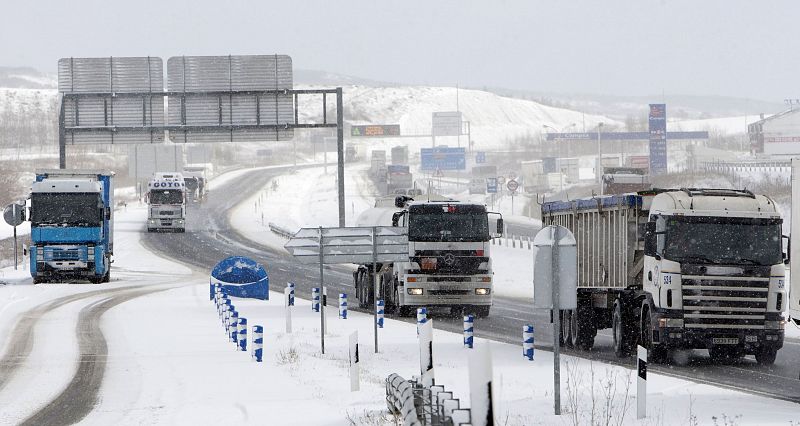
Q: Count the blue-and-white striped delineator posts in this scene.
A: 15